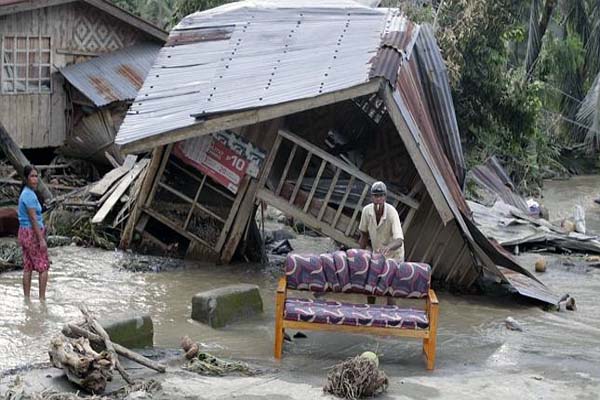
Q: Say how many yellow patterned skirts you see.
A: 0